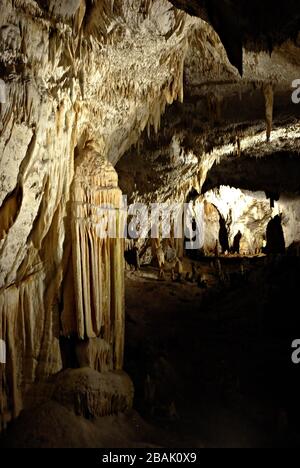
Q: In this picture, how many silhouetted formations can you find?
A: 3